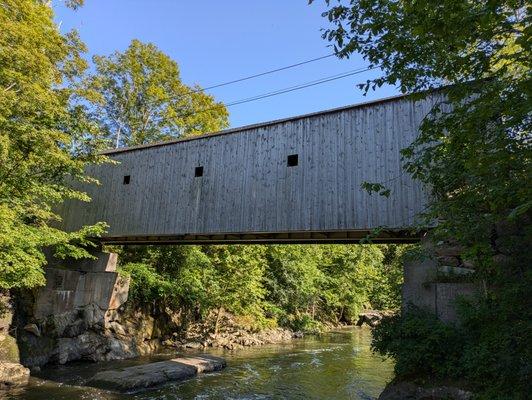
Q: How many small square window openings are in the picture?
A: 3